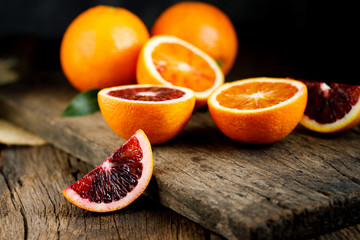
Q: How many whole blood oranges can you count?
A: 2